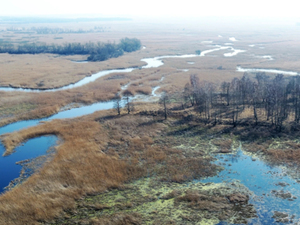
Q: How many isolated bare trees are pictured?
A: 3